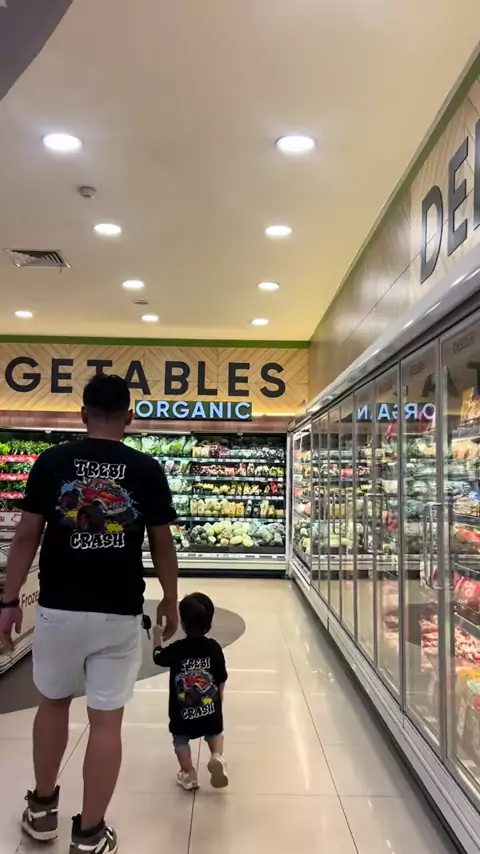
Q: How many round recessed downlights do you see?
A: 9